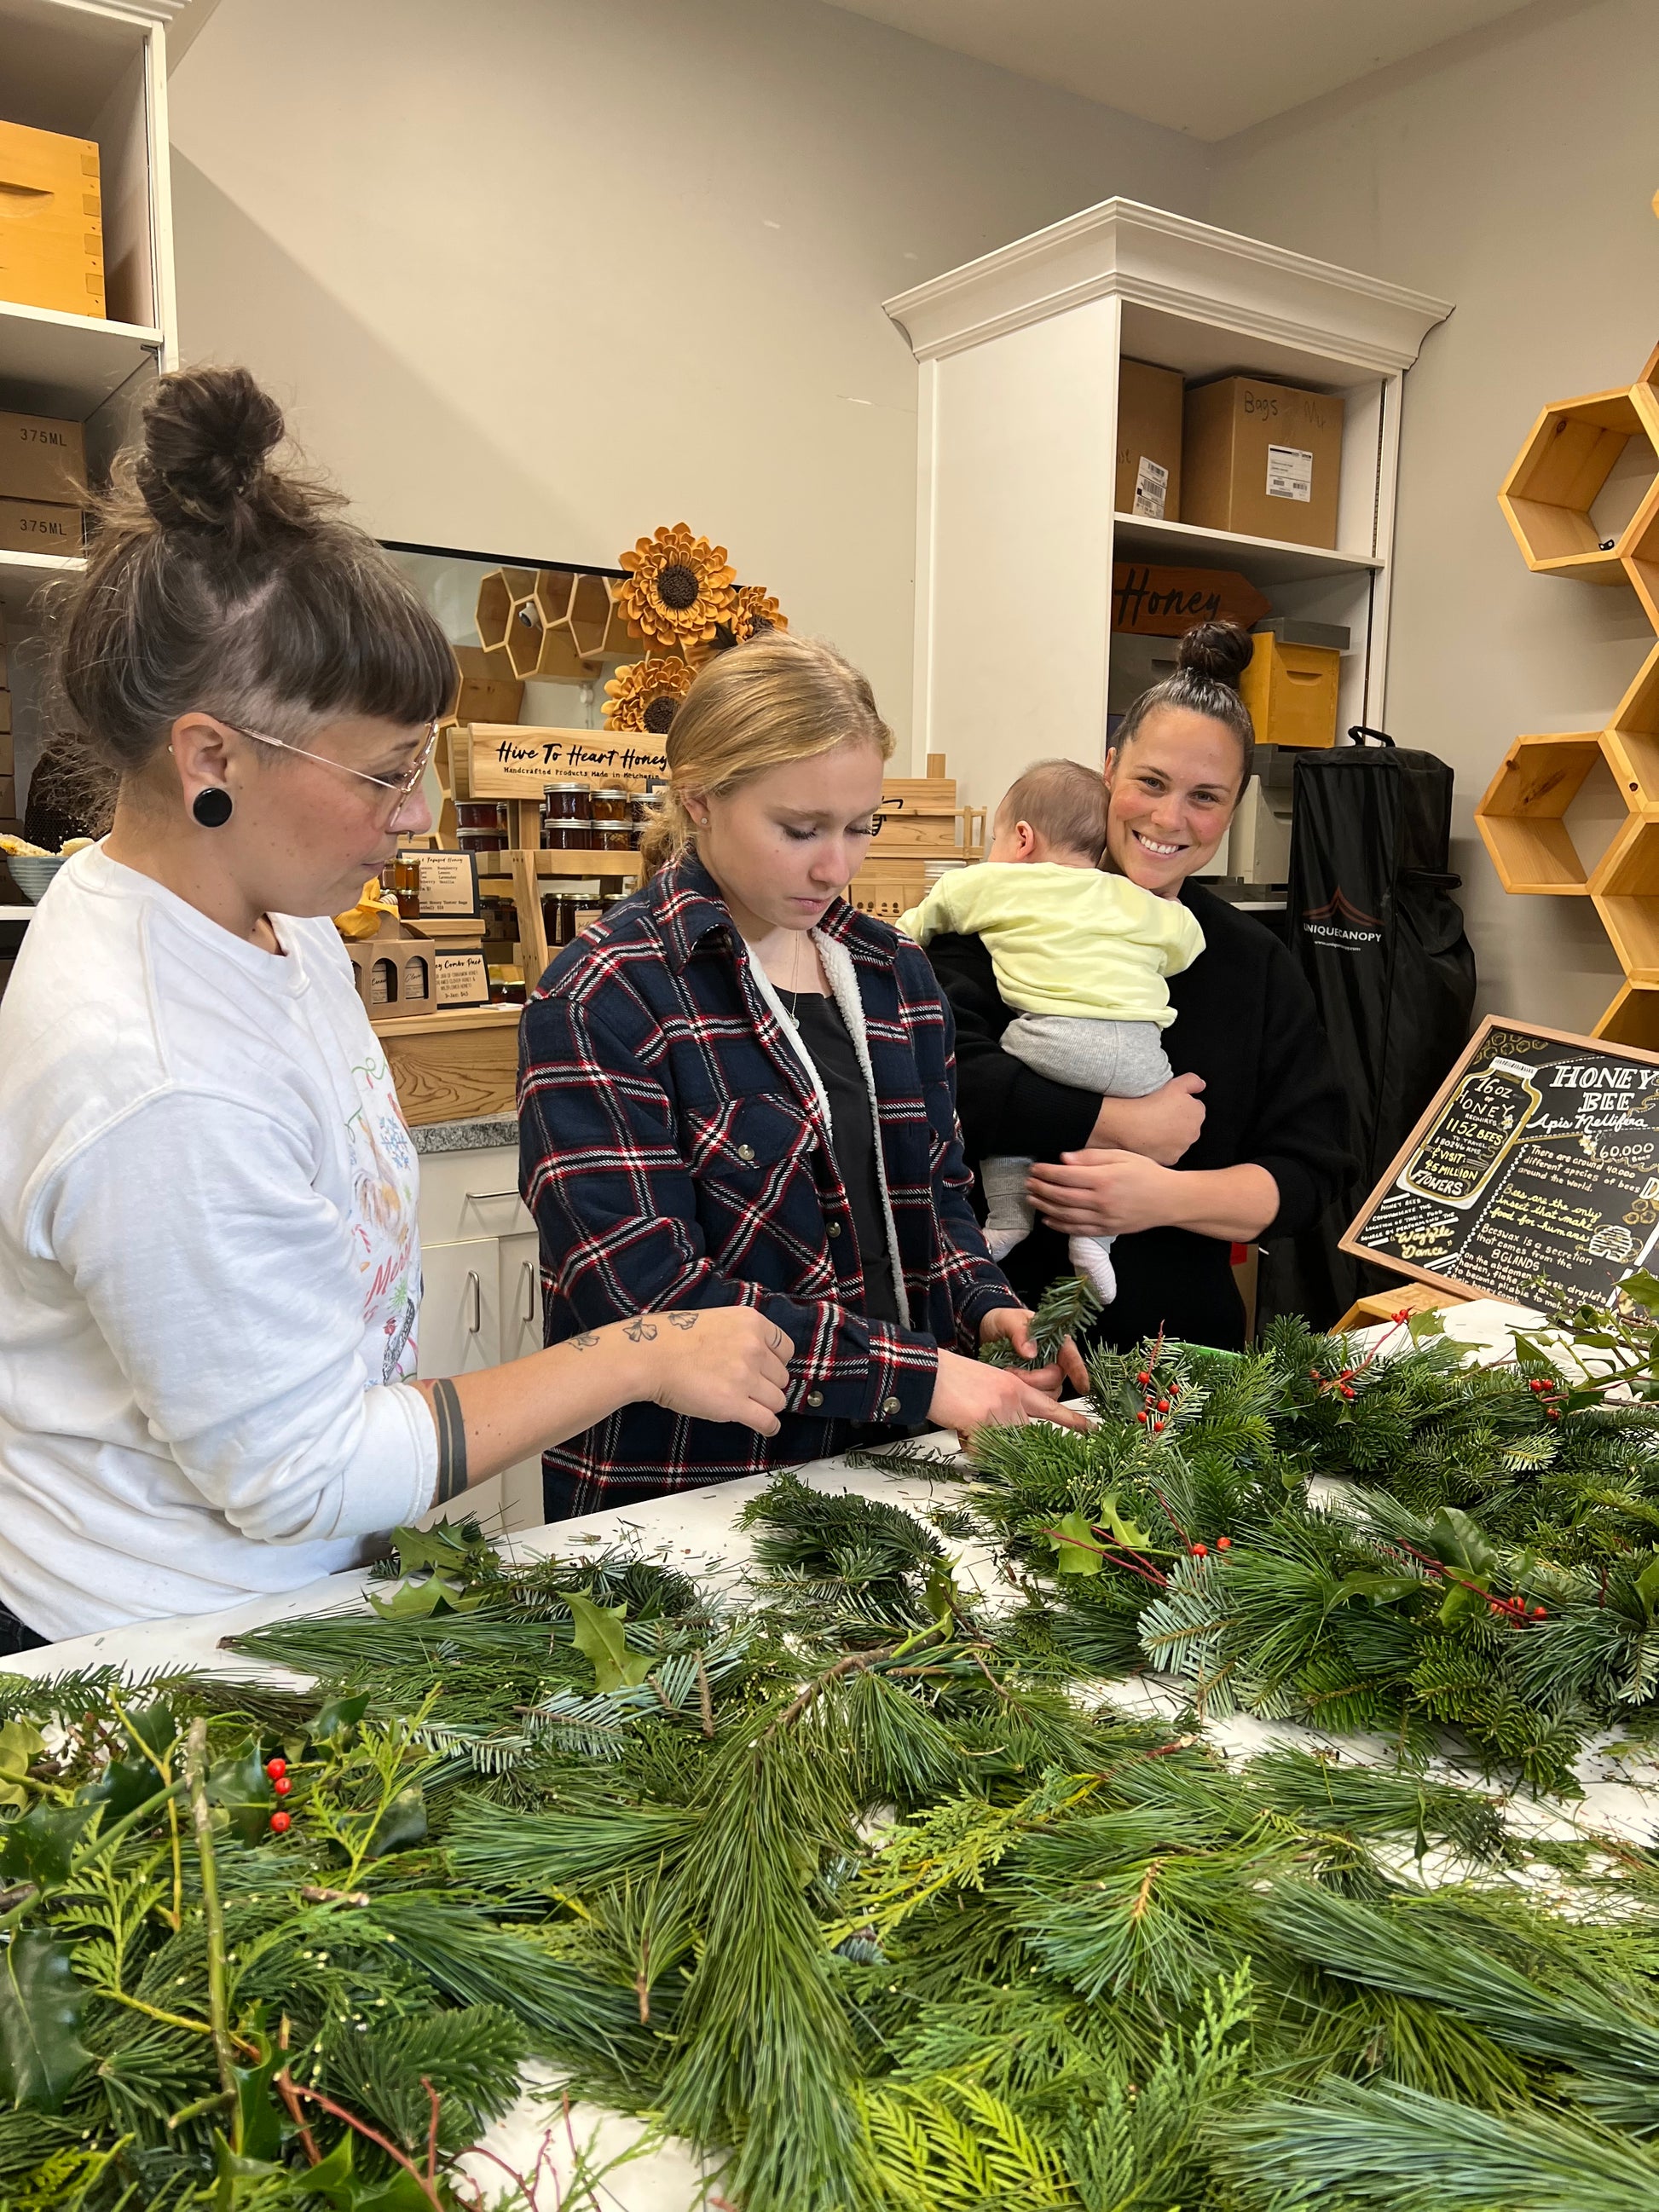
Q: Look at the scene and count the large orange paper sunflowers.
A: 3